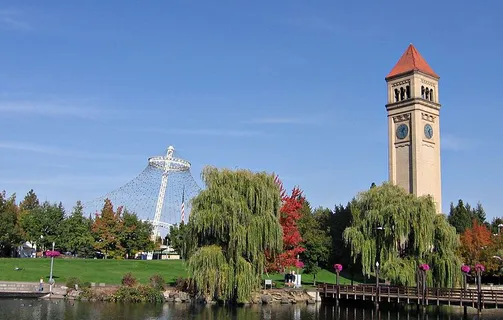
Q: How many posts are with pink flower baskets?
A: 6